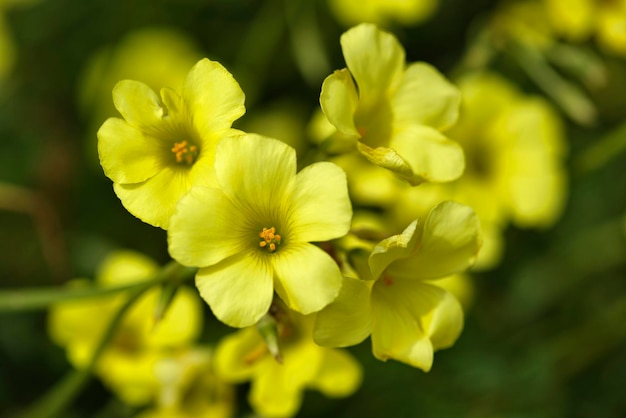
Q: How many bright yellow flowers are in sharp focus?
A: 4